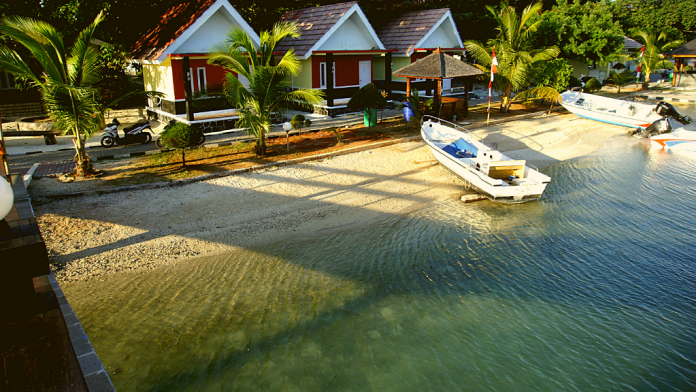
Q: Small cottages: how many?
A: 3